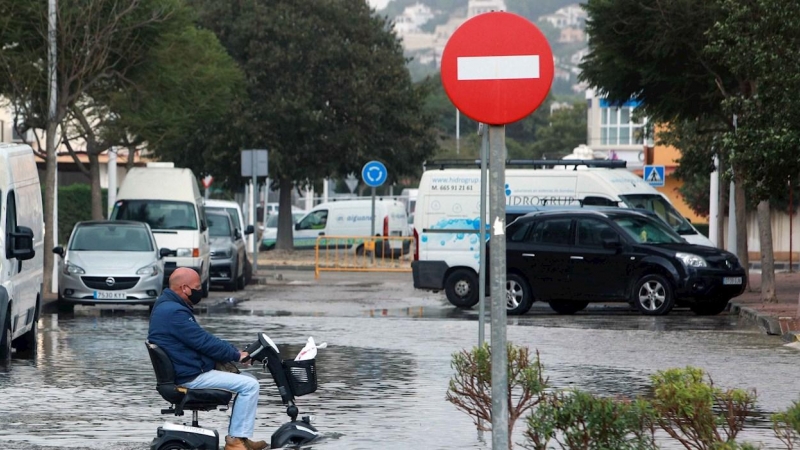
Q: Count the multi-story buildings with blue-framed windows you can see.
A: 1